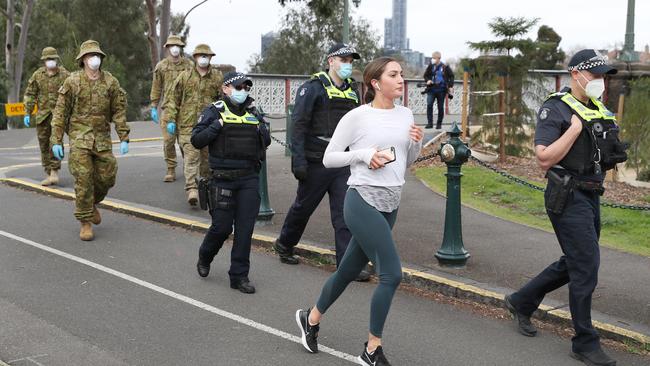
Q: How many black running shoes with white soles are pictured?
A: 2